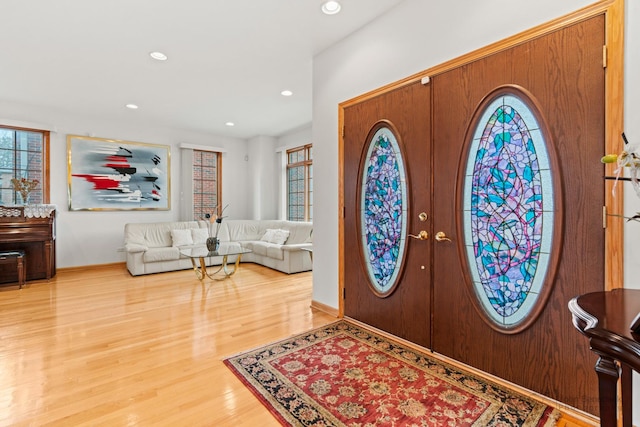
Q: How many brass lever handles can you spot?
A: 2